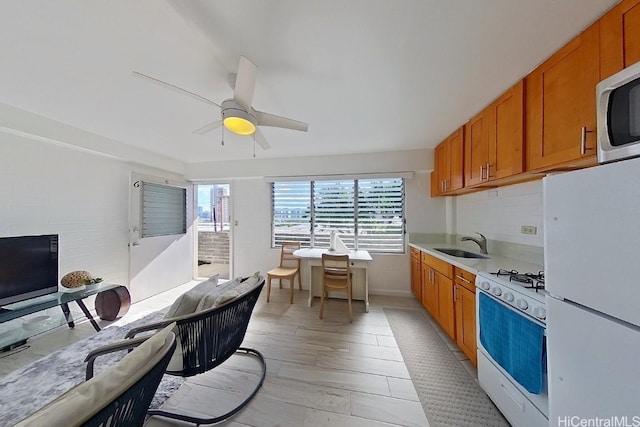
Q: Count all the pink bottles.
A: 0